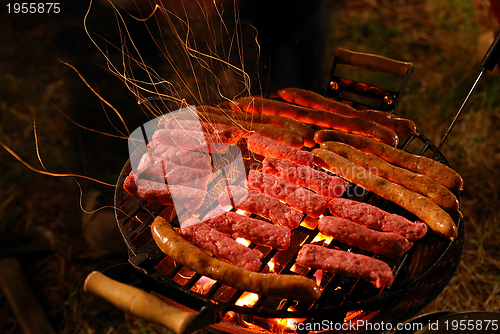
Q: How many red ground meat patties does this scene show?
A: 14